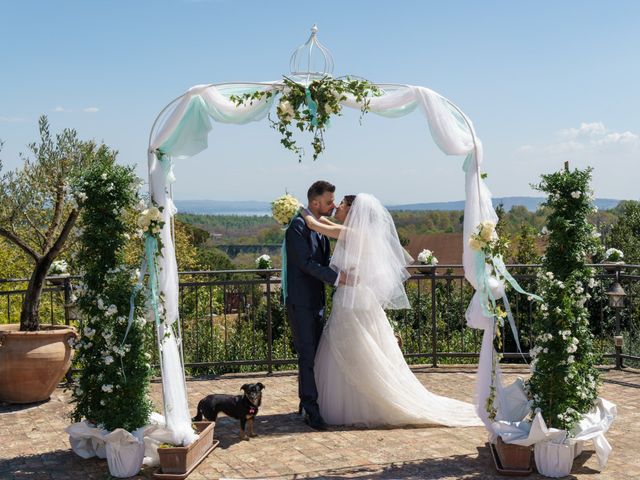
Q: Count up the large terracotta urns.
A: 1